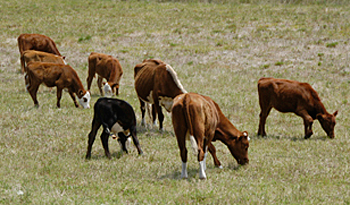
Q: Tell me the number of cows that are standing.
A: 8